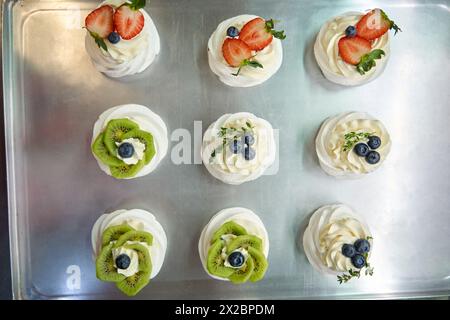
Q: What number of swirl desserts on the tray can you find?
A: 9